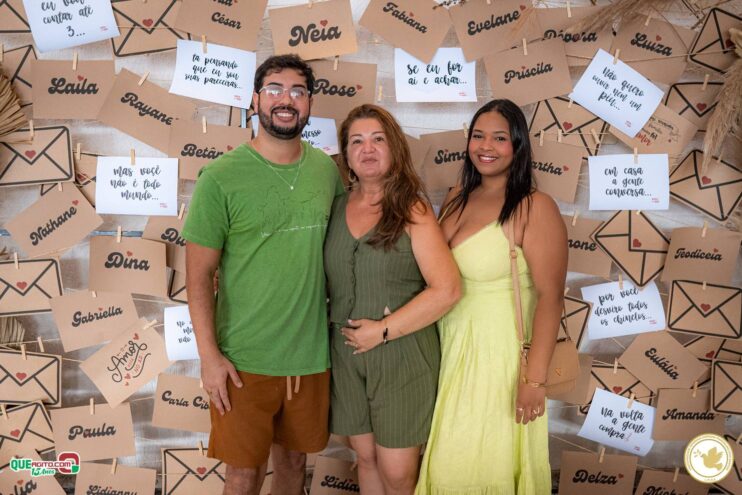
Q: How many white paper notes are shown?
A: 10